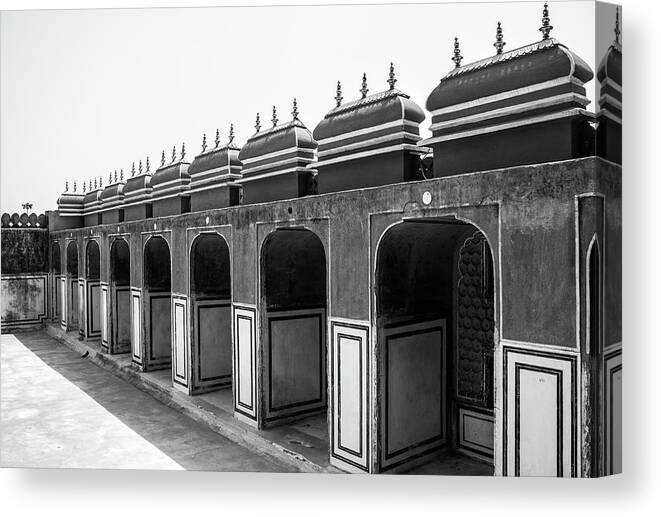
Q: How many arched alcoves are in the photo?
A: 8